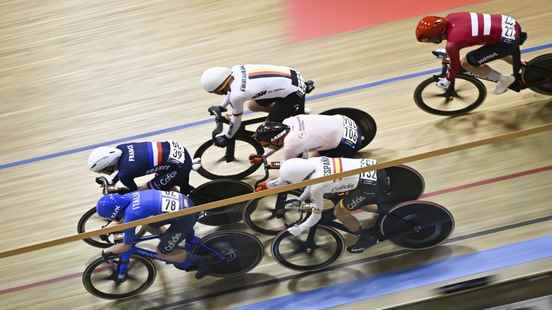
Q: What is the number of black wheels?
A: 12